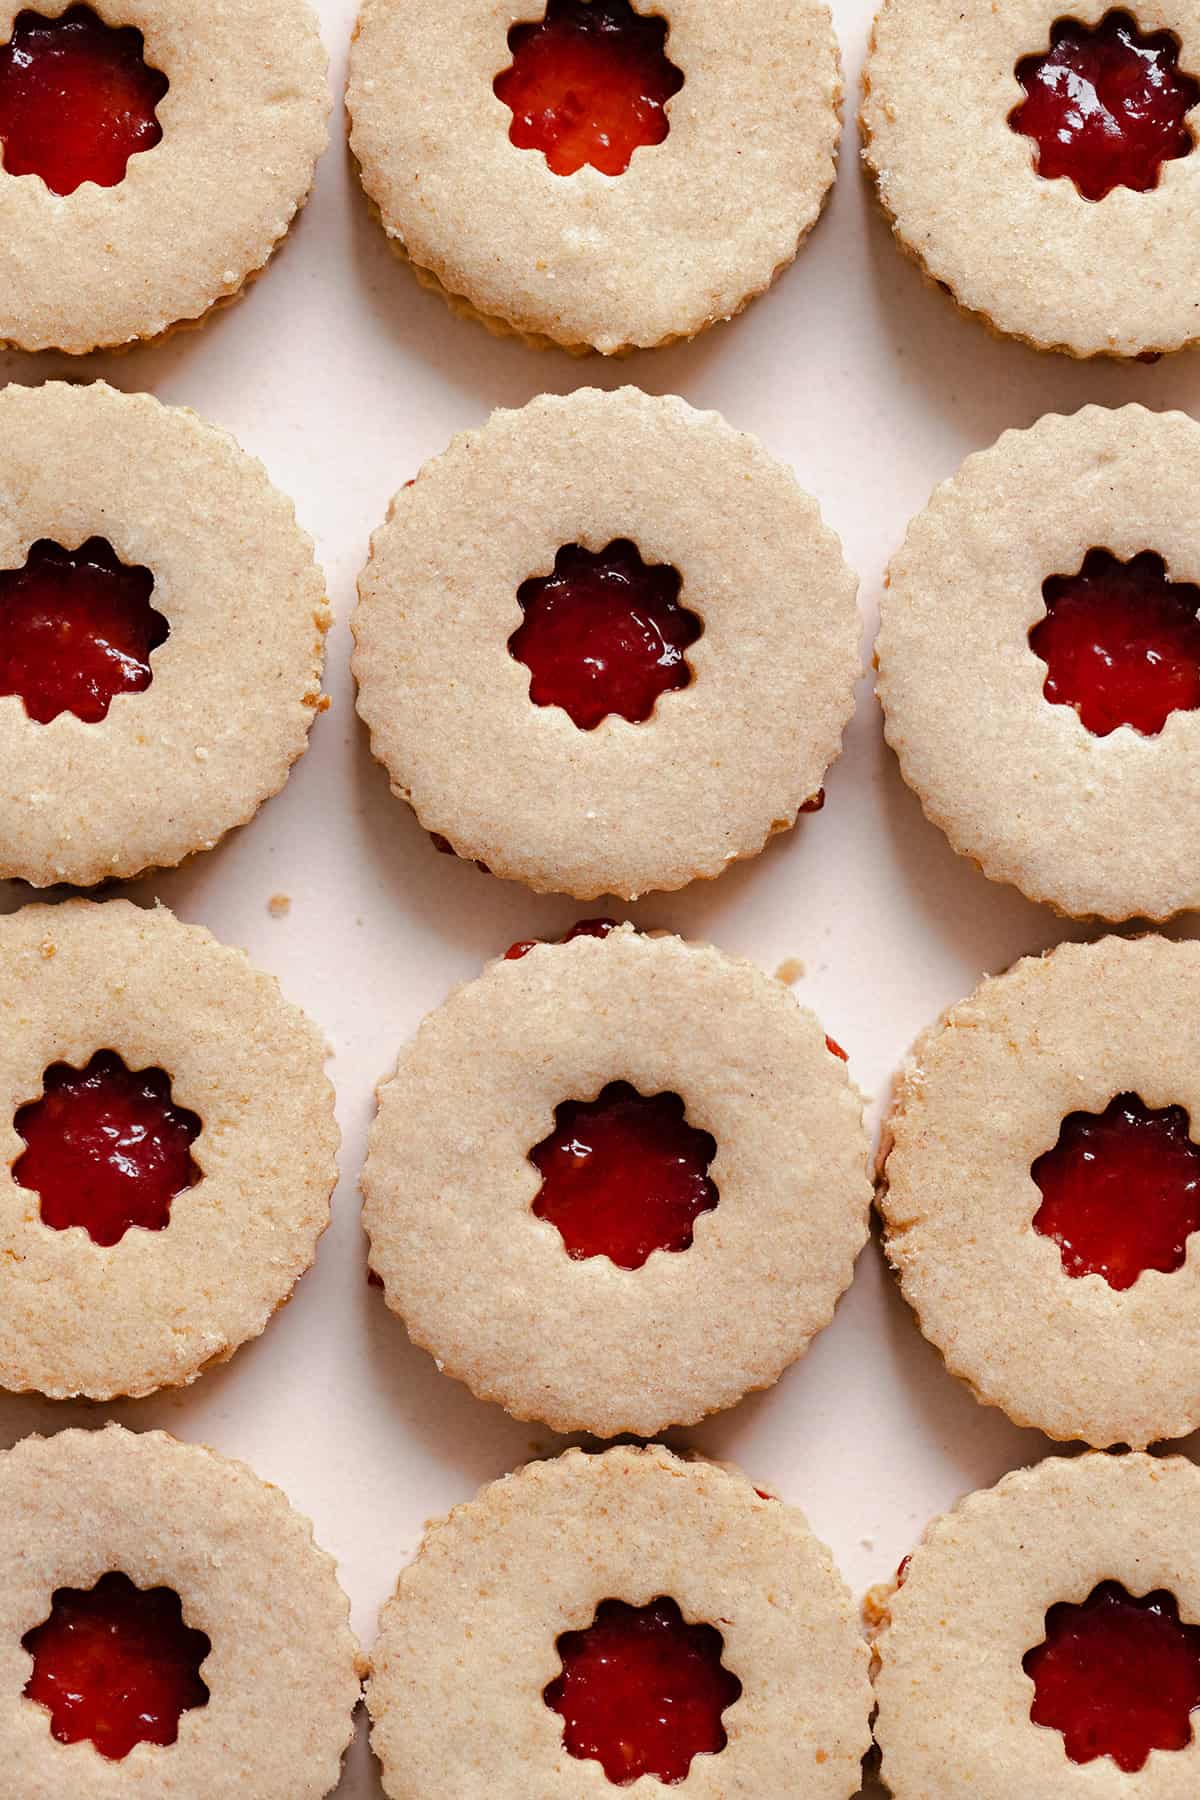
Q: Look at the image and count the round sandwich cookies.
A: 12